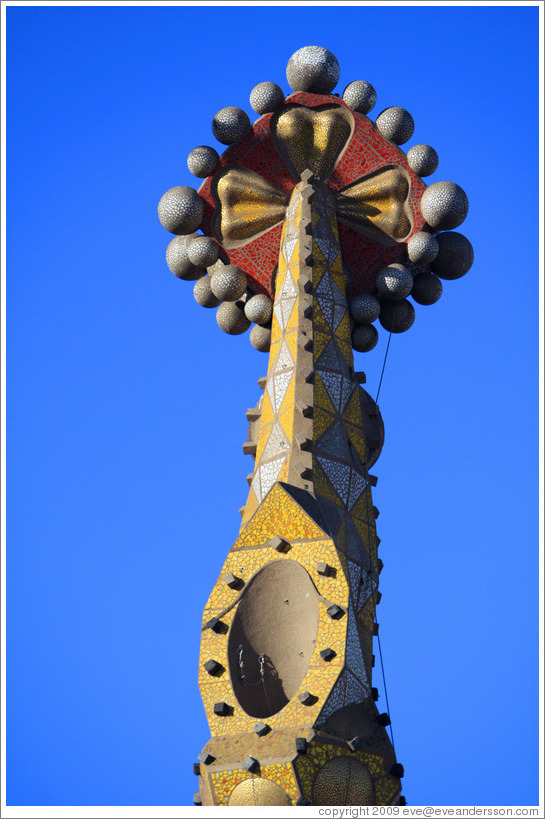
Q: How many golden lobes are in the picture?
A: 3